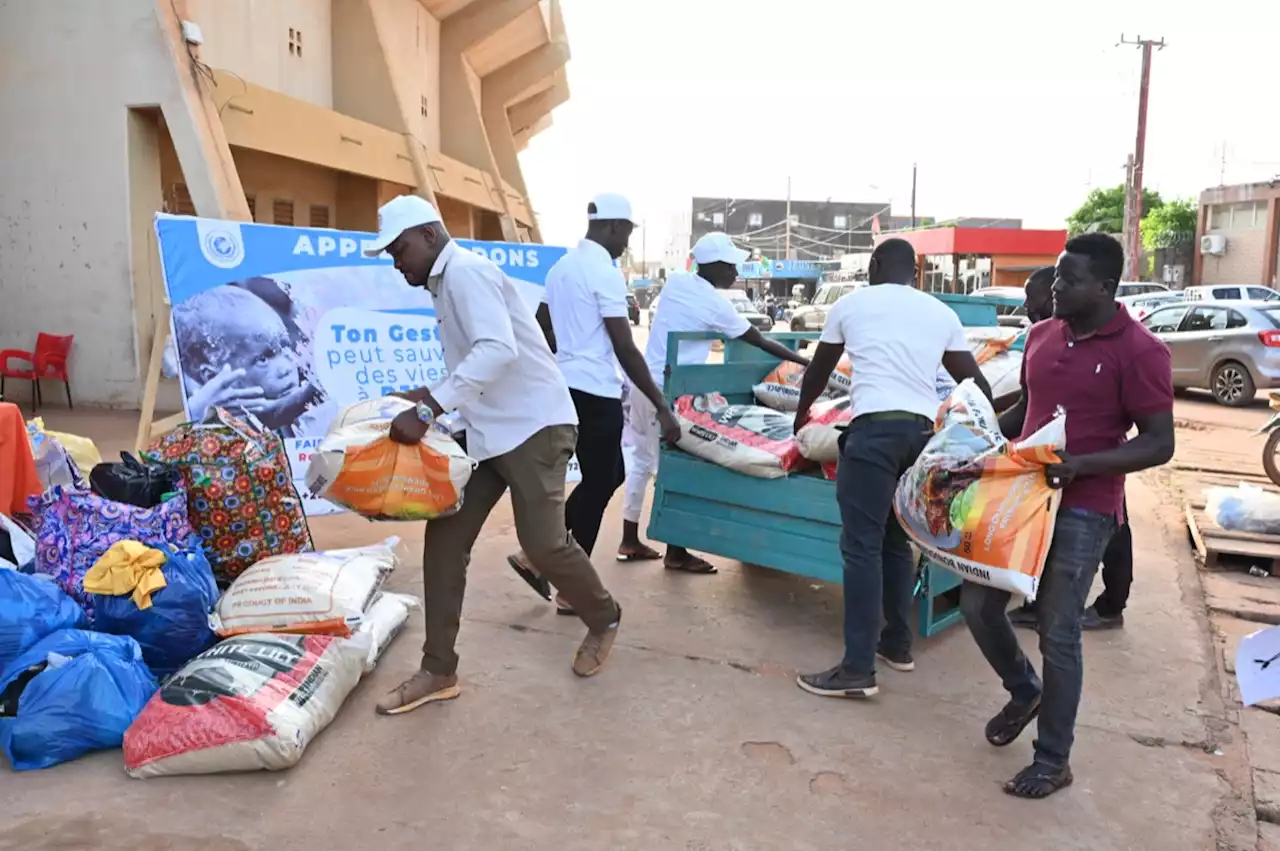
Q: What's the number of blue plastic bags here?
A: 3